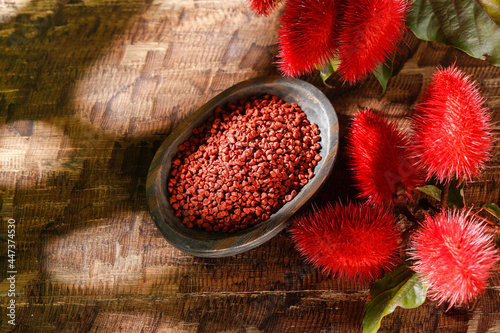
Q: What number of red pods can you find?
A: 7